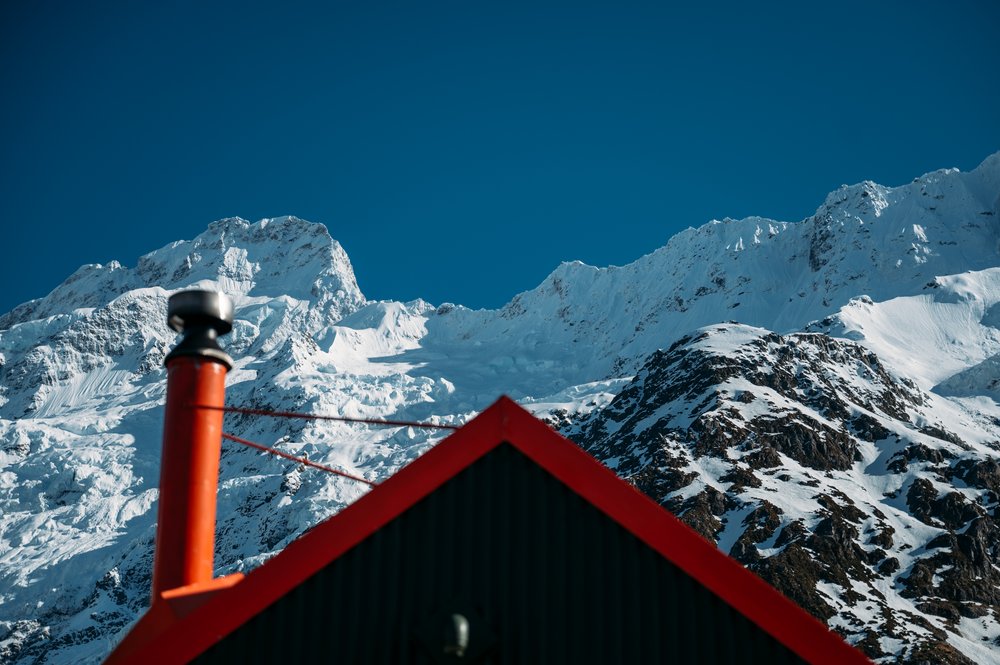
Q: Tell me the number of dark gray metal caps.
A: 1